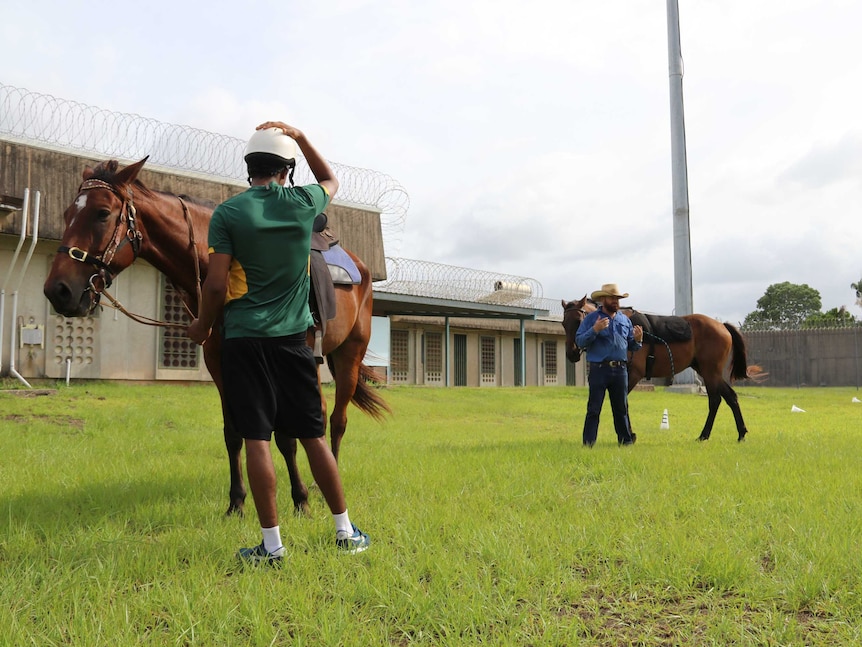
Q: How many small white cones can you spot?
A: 3